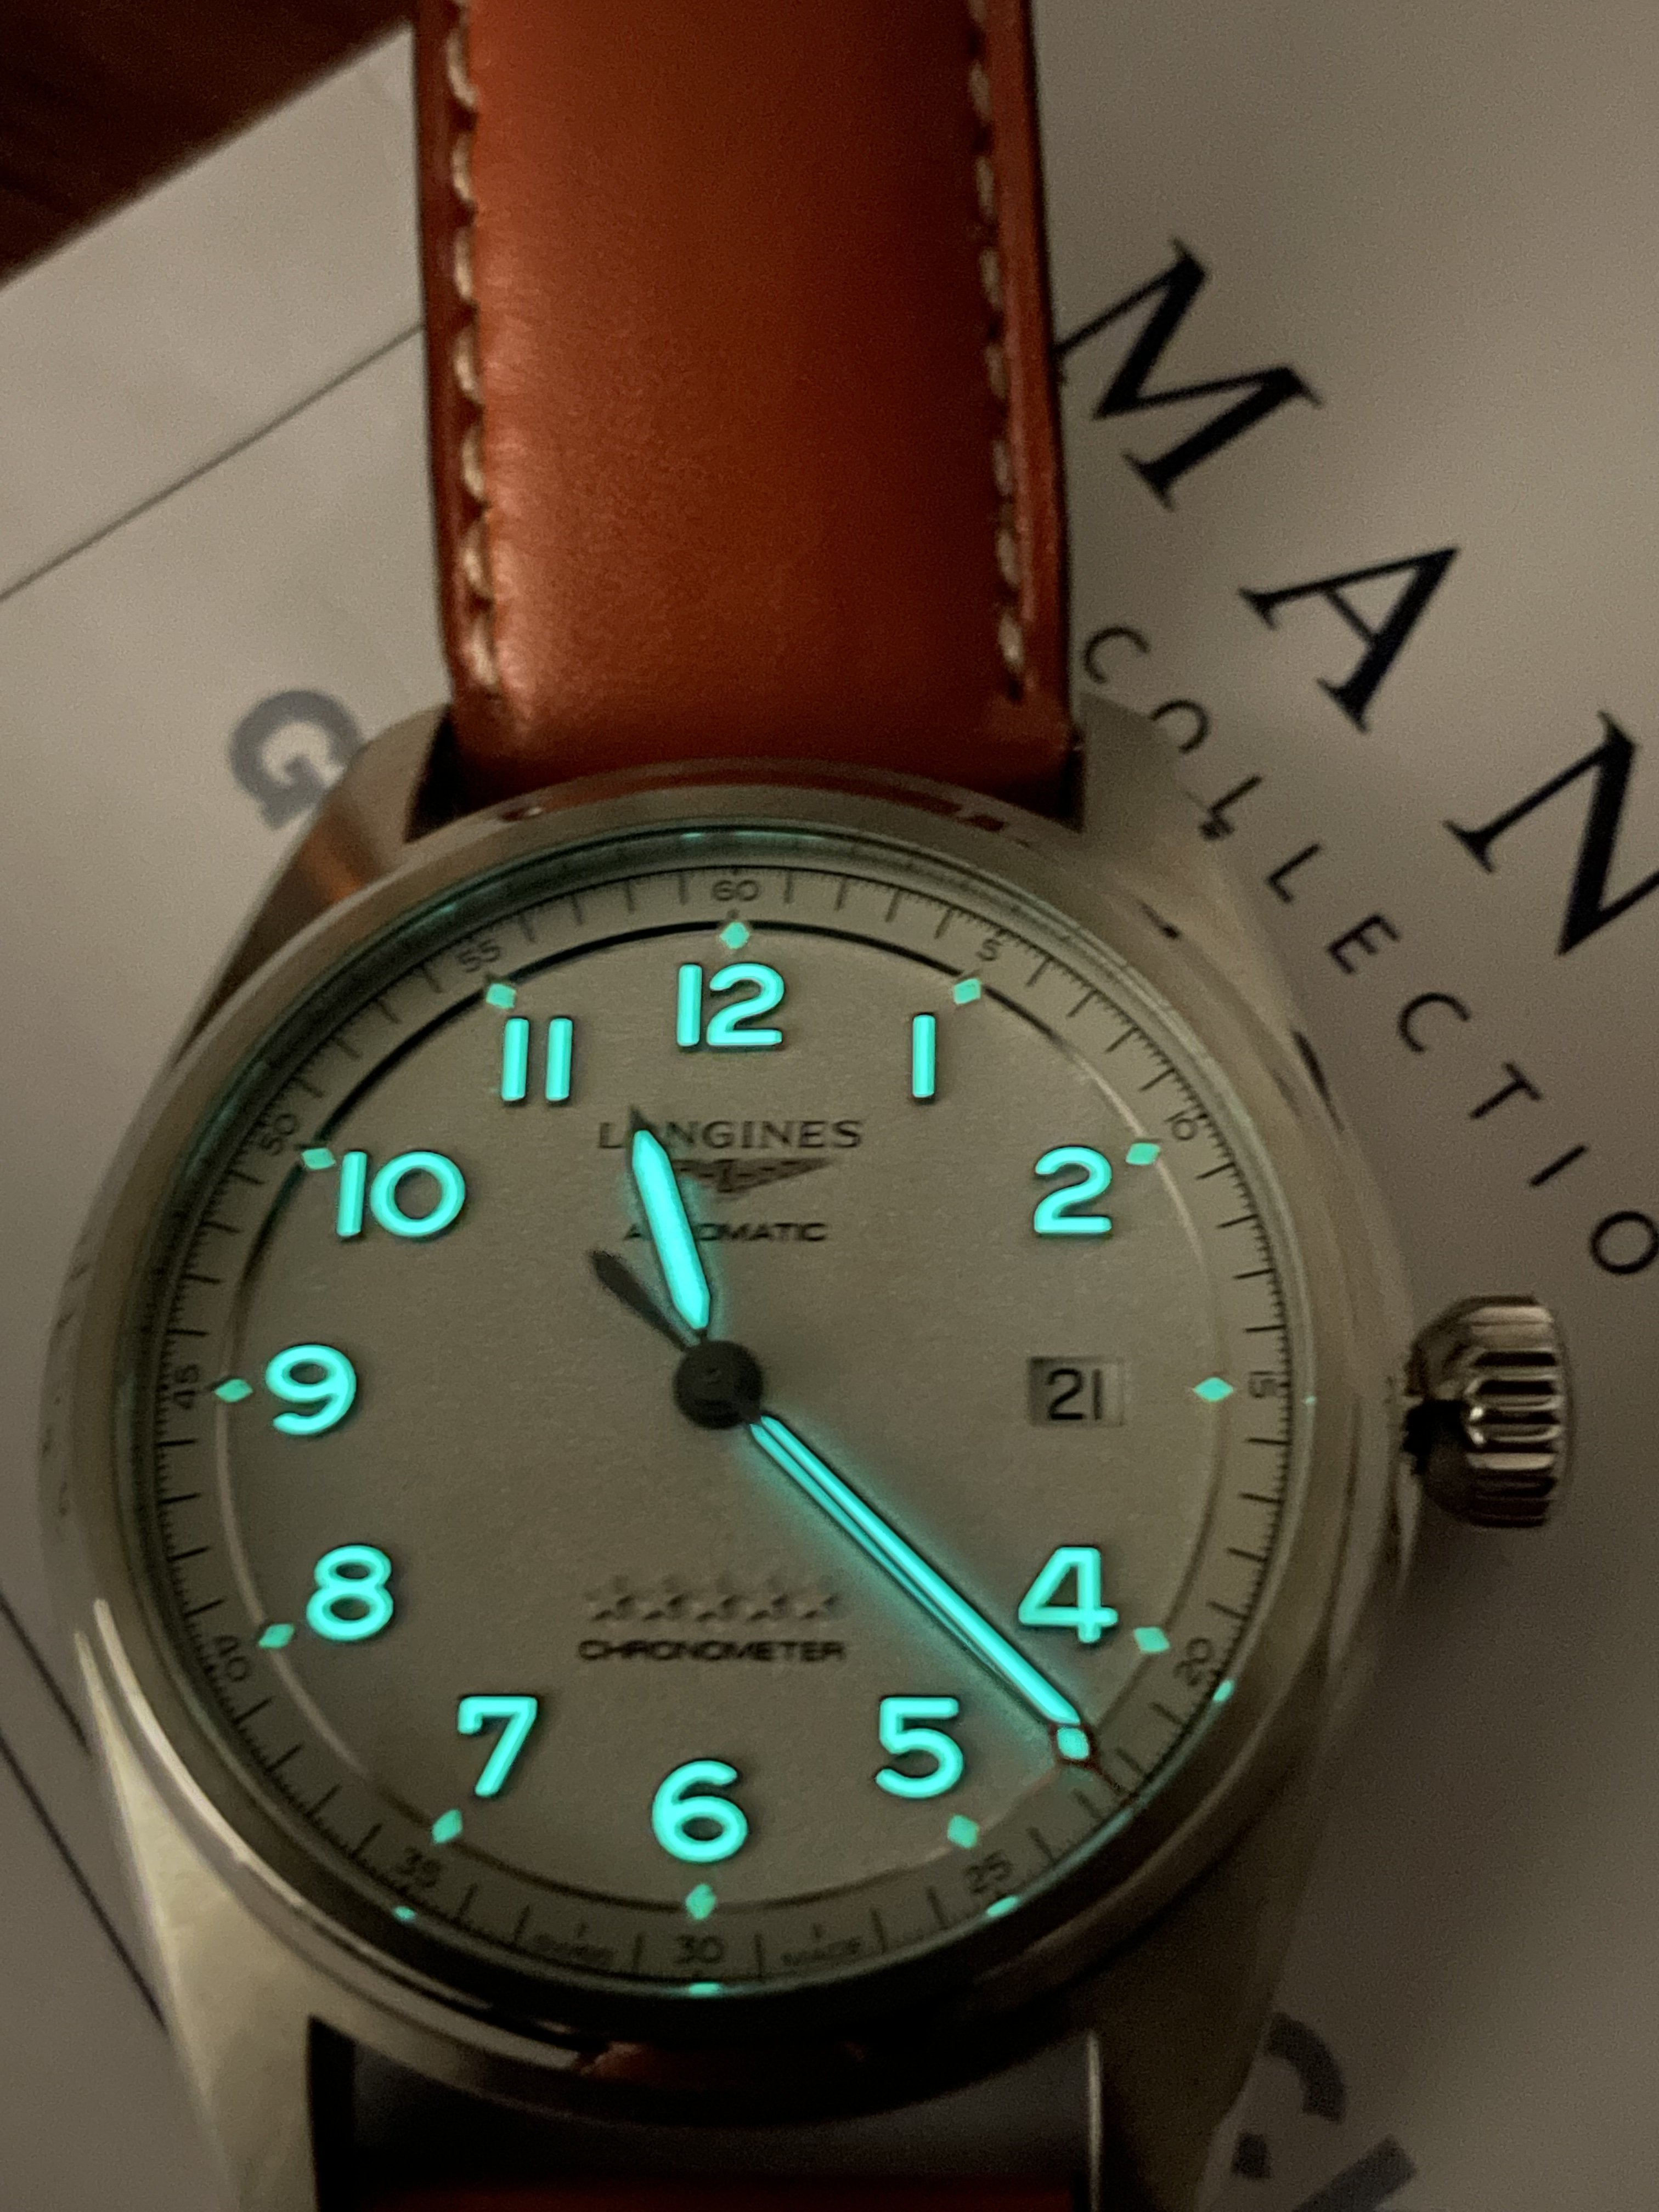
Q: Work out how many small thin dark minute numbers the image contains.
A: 12